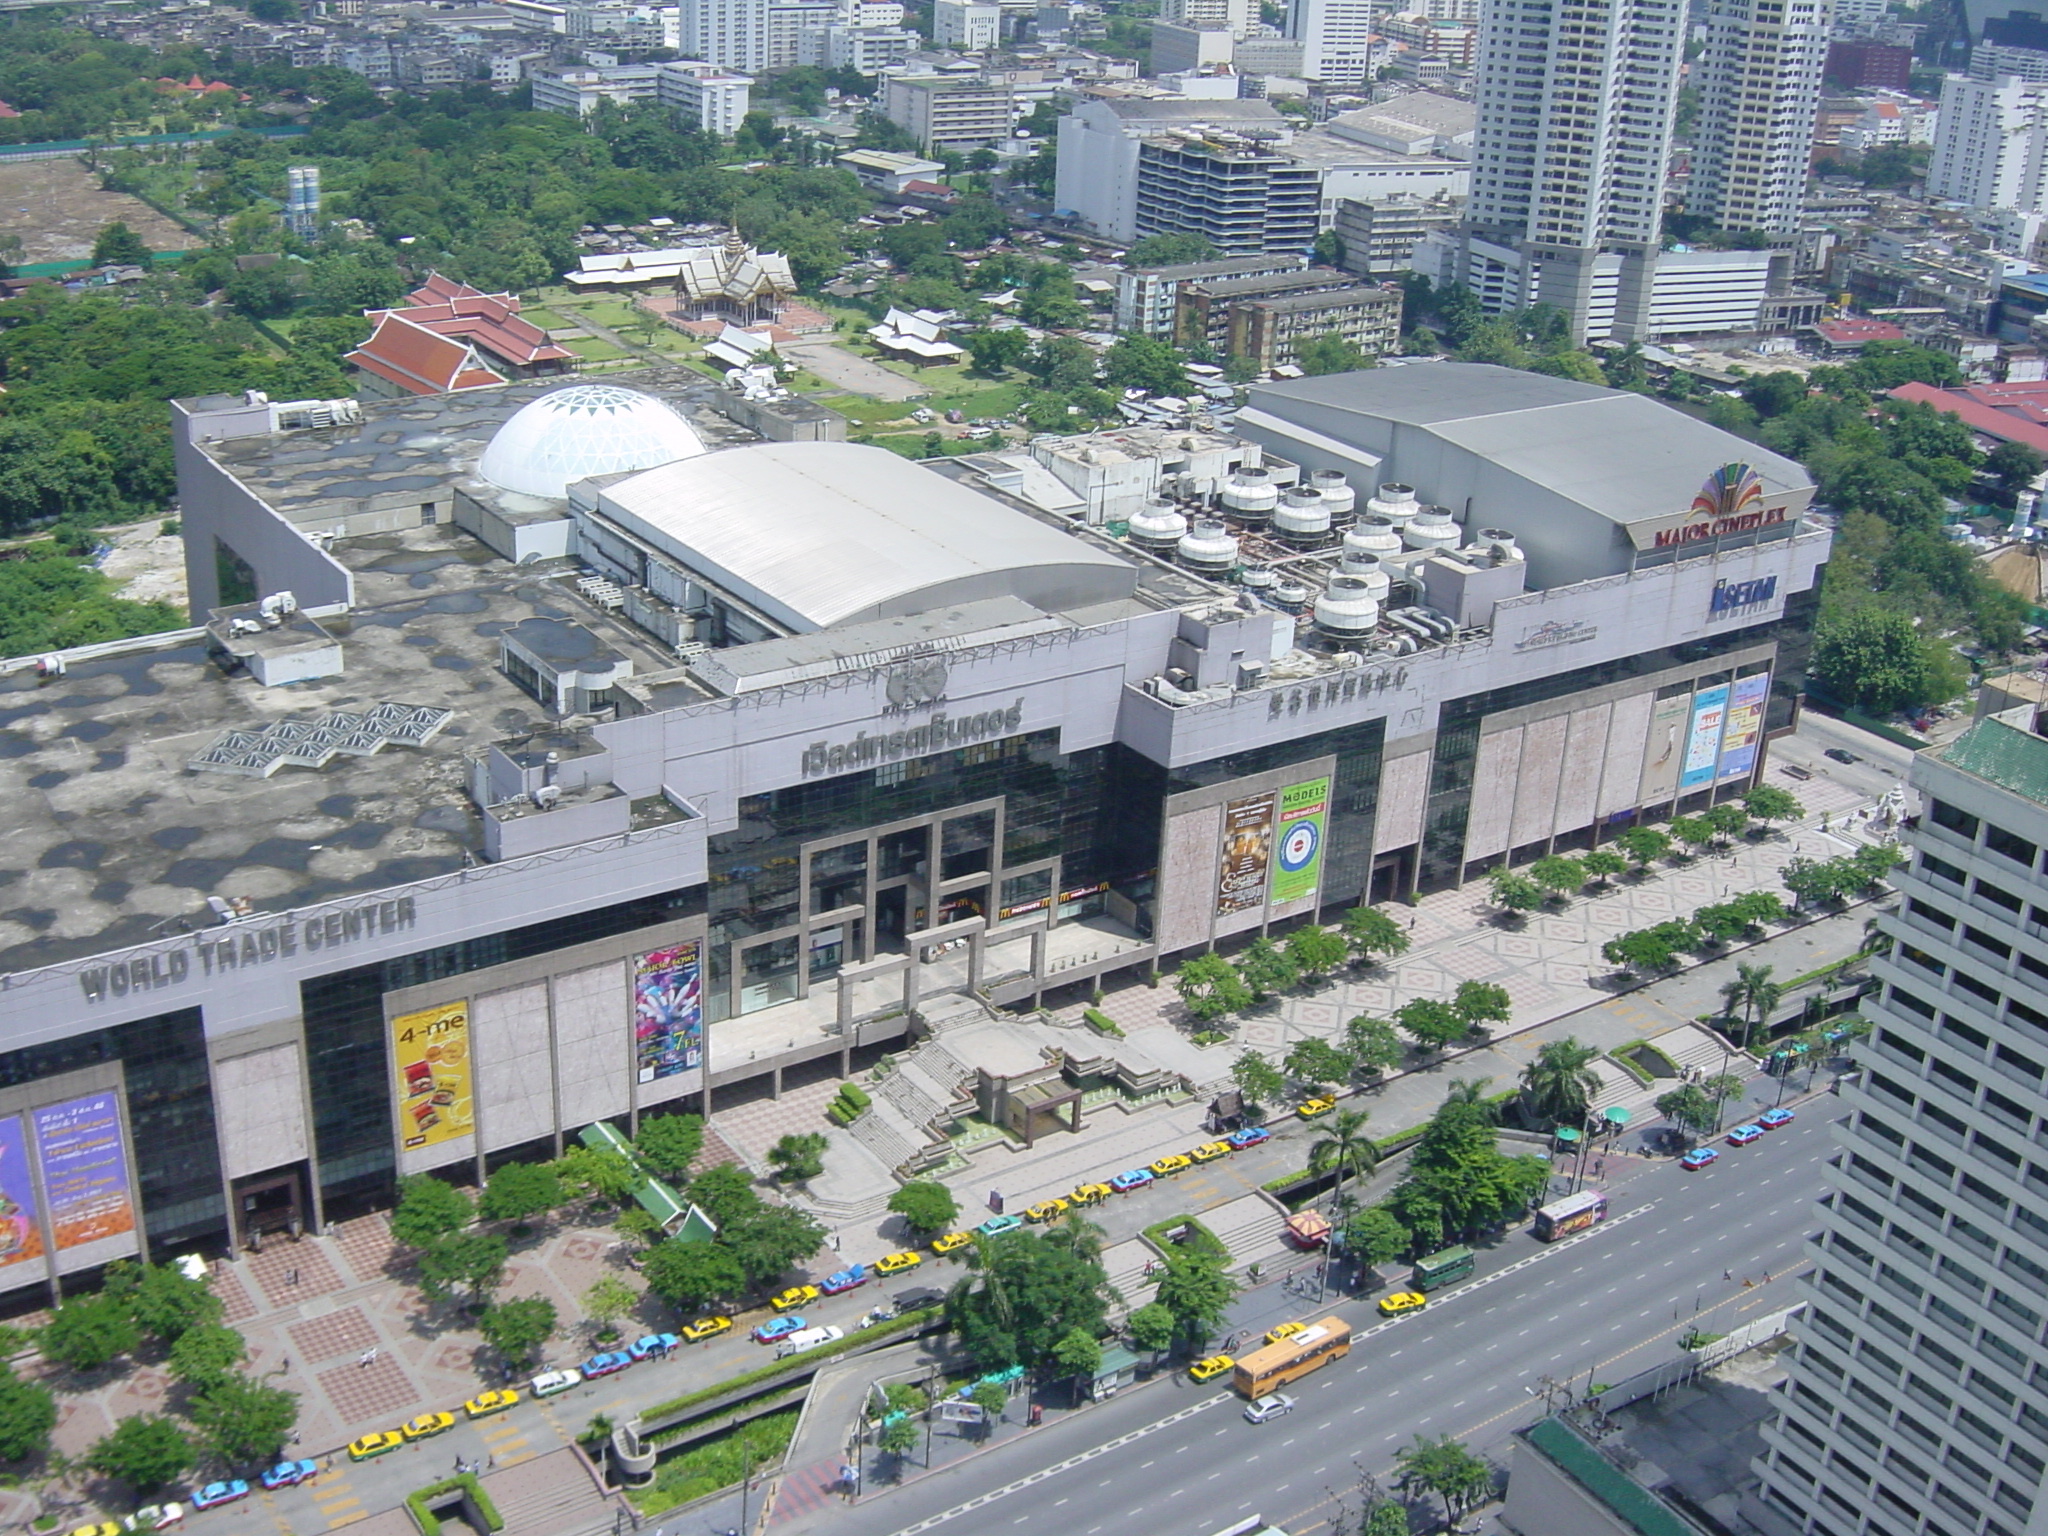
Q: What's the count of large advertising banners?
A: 9